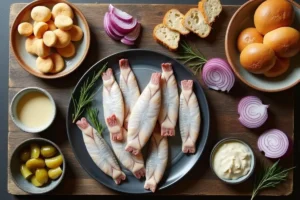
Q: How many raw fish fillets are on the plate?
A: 8